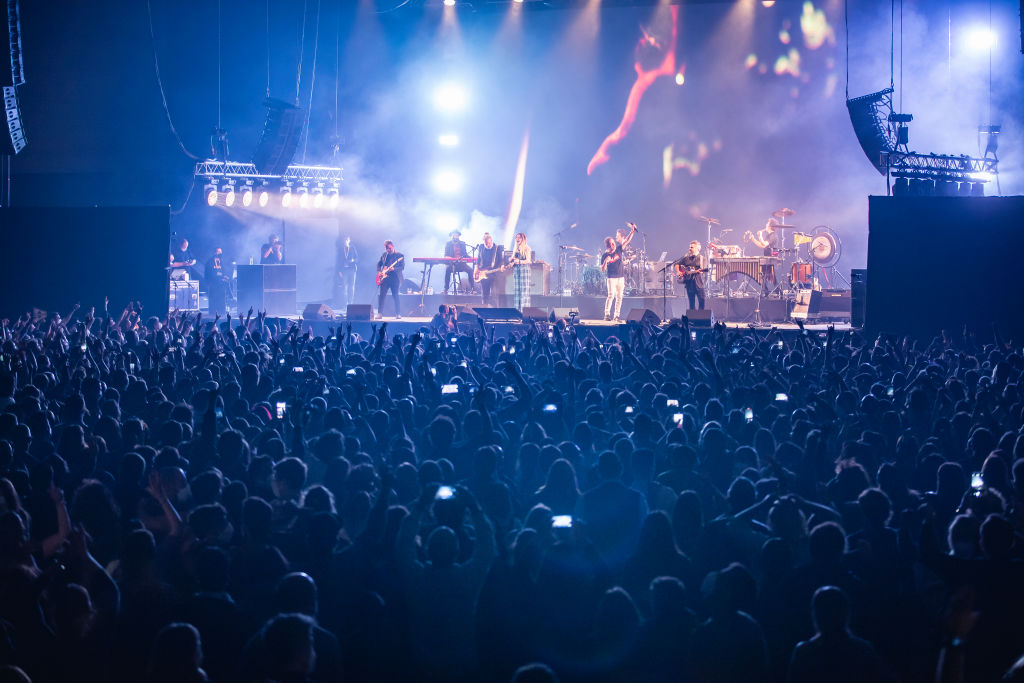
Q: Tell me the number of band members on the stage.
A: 8